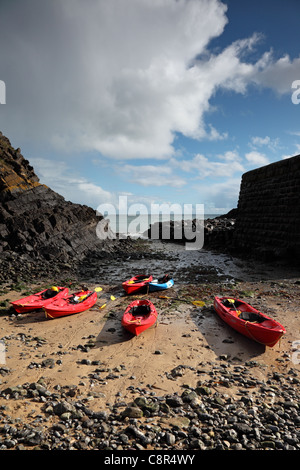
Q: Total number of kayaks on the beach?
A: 6